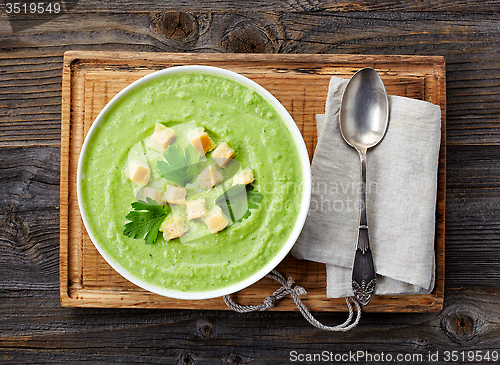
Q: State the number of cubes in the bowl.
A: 11